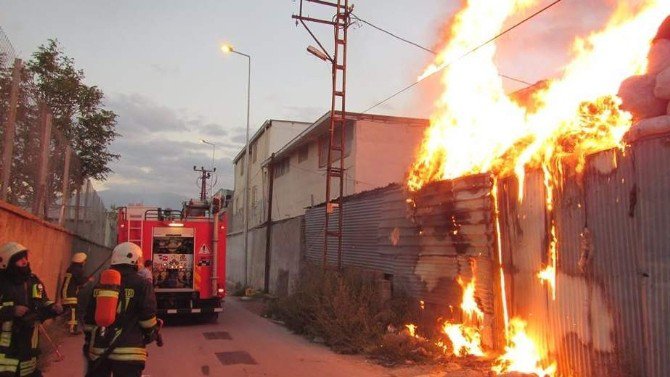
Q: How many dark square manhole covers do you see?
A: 2